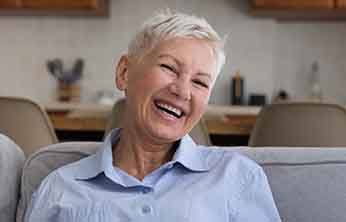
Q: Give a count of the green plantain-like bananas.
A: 0